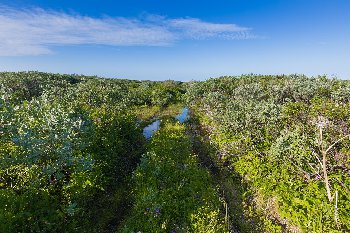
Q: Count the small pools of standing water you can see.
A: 2